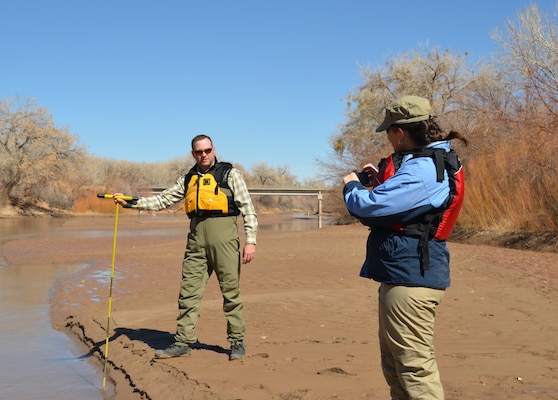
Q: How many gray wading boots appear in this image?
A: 2